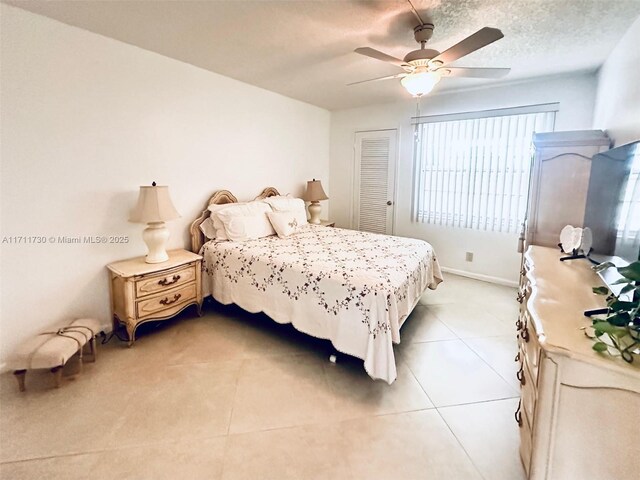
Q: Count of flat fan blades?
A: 4